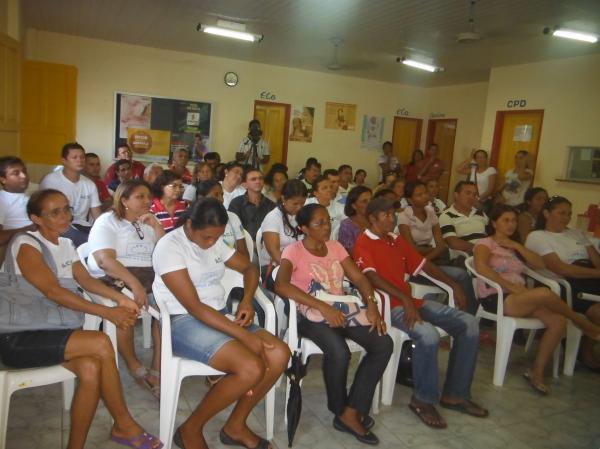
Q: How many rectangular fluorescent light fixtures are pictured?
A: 3